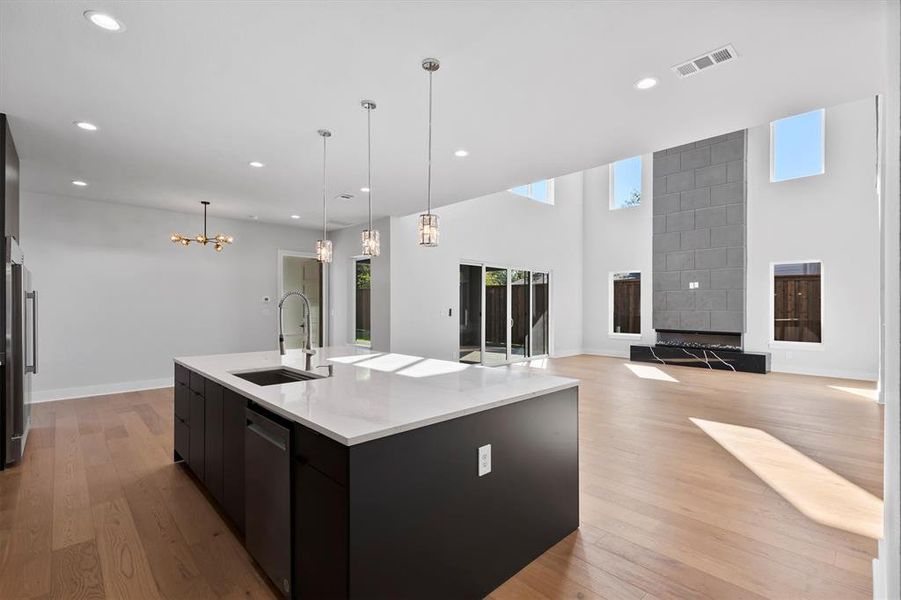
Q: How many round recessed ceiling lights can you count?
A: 8